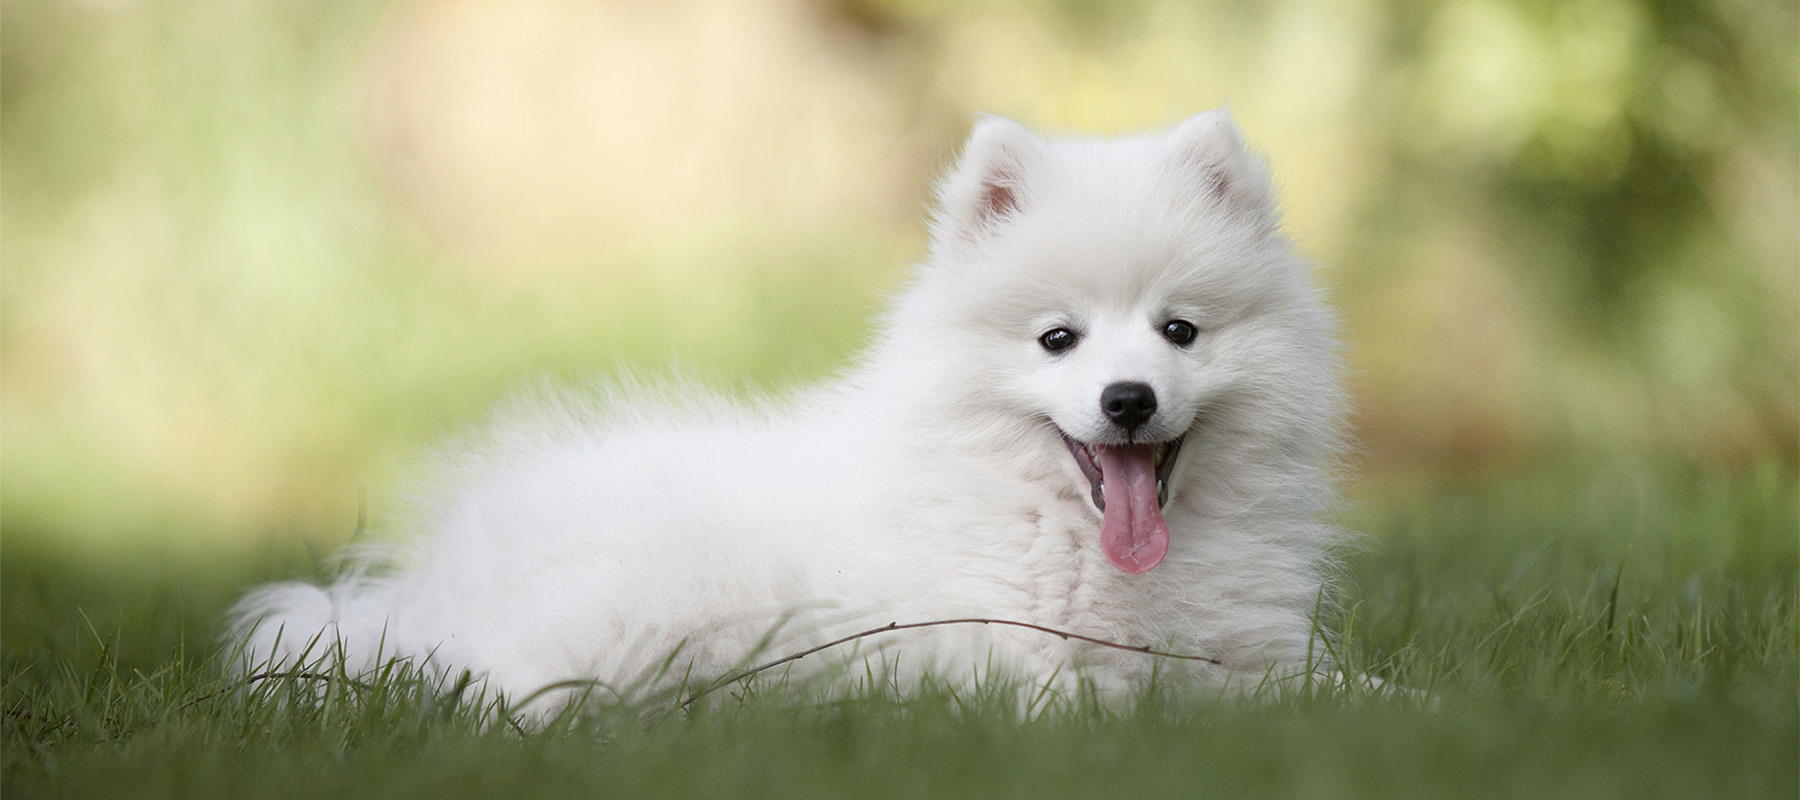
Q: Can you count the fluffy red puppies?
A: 0